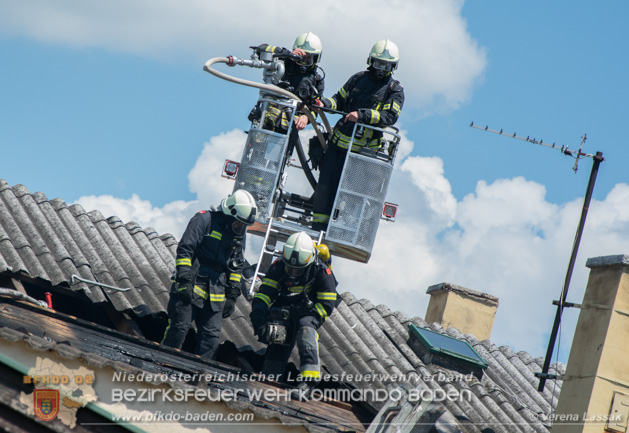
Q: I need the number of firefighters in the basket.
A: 2